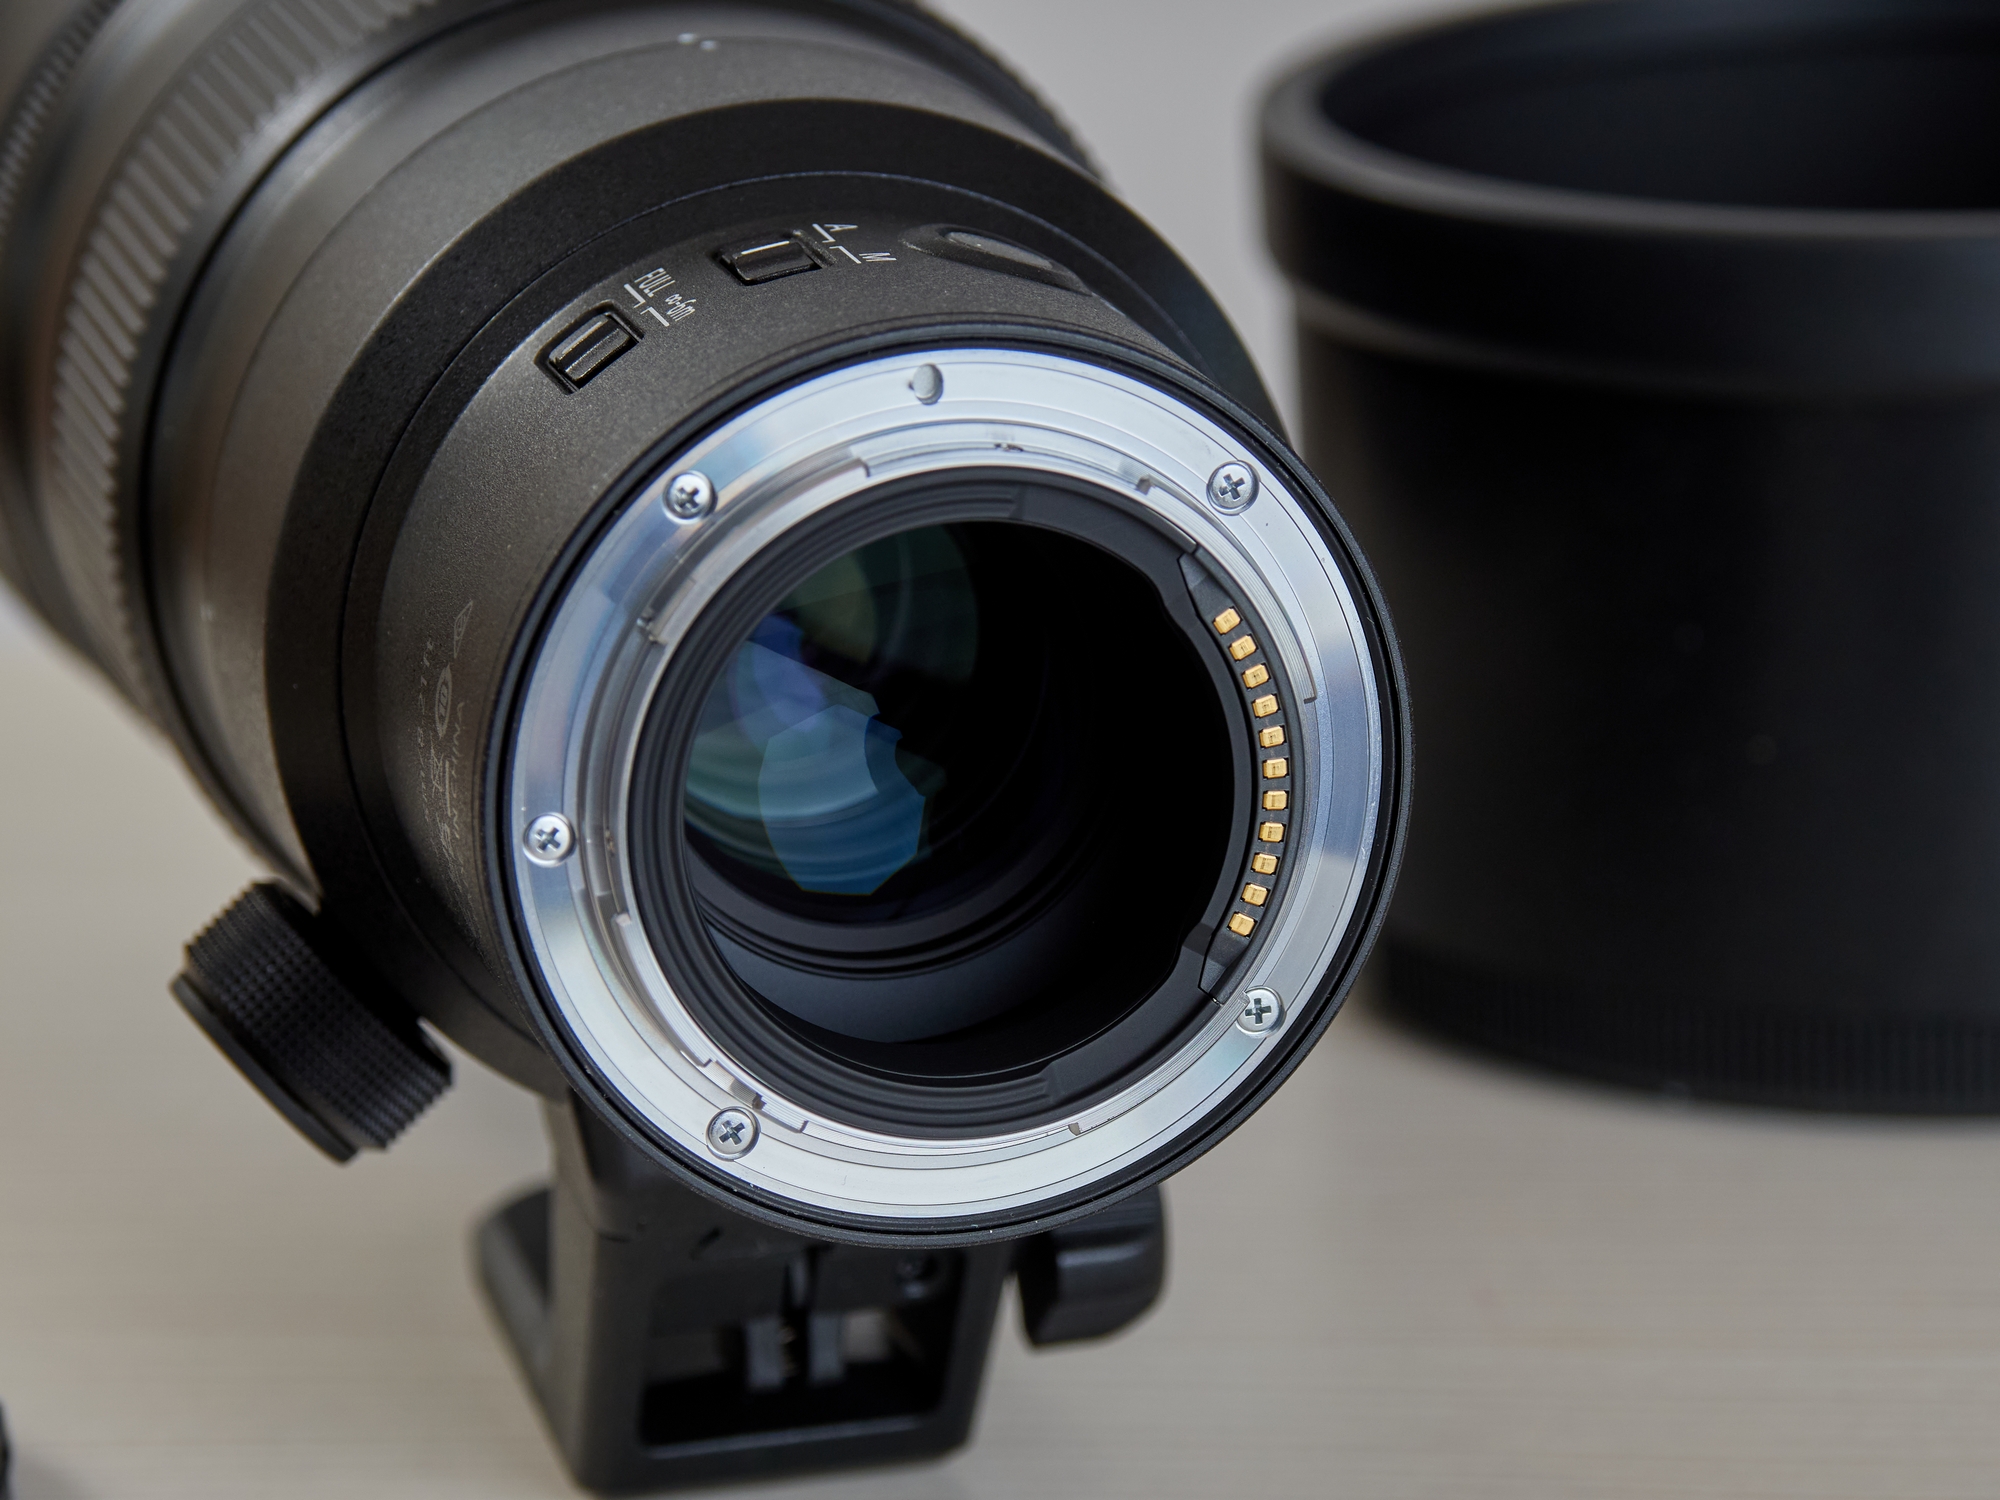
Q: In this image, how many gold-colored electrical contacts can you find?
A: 11